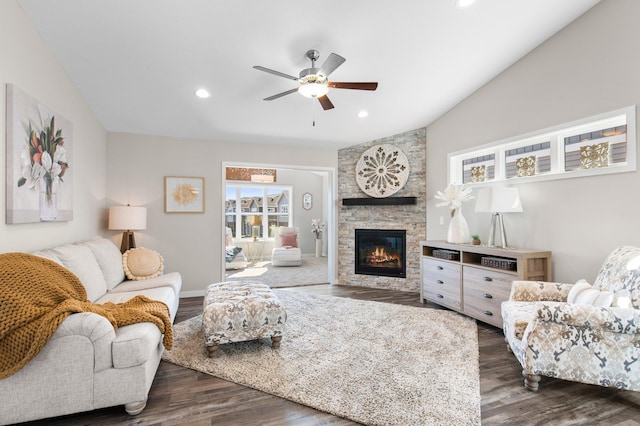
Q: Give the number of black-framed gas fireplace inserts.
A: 1